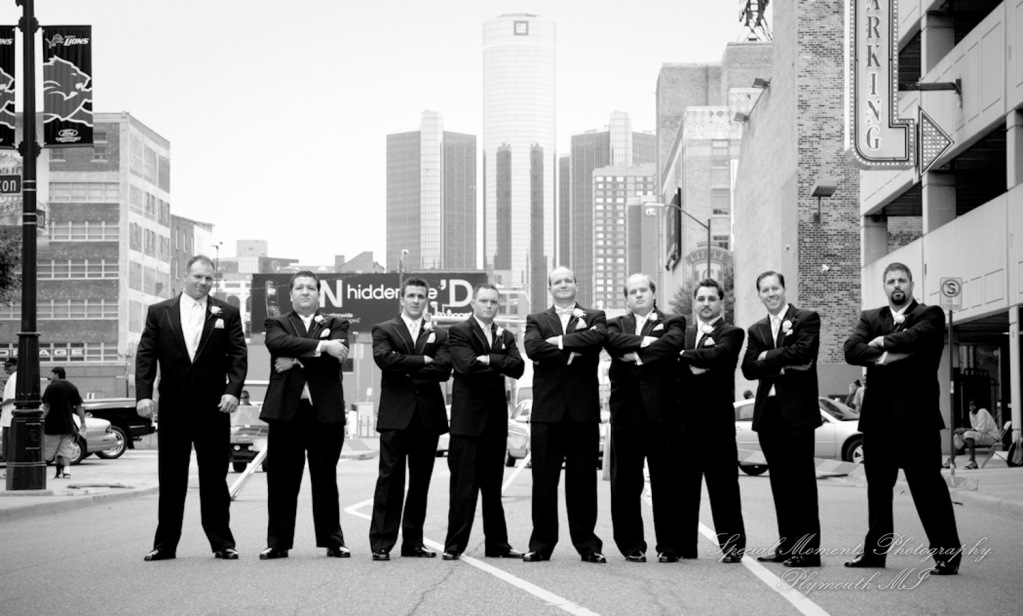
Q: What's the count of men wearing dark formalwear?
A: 9